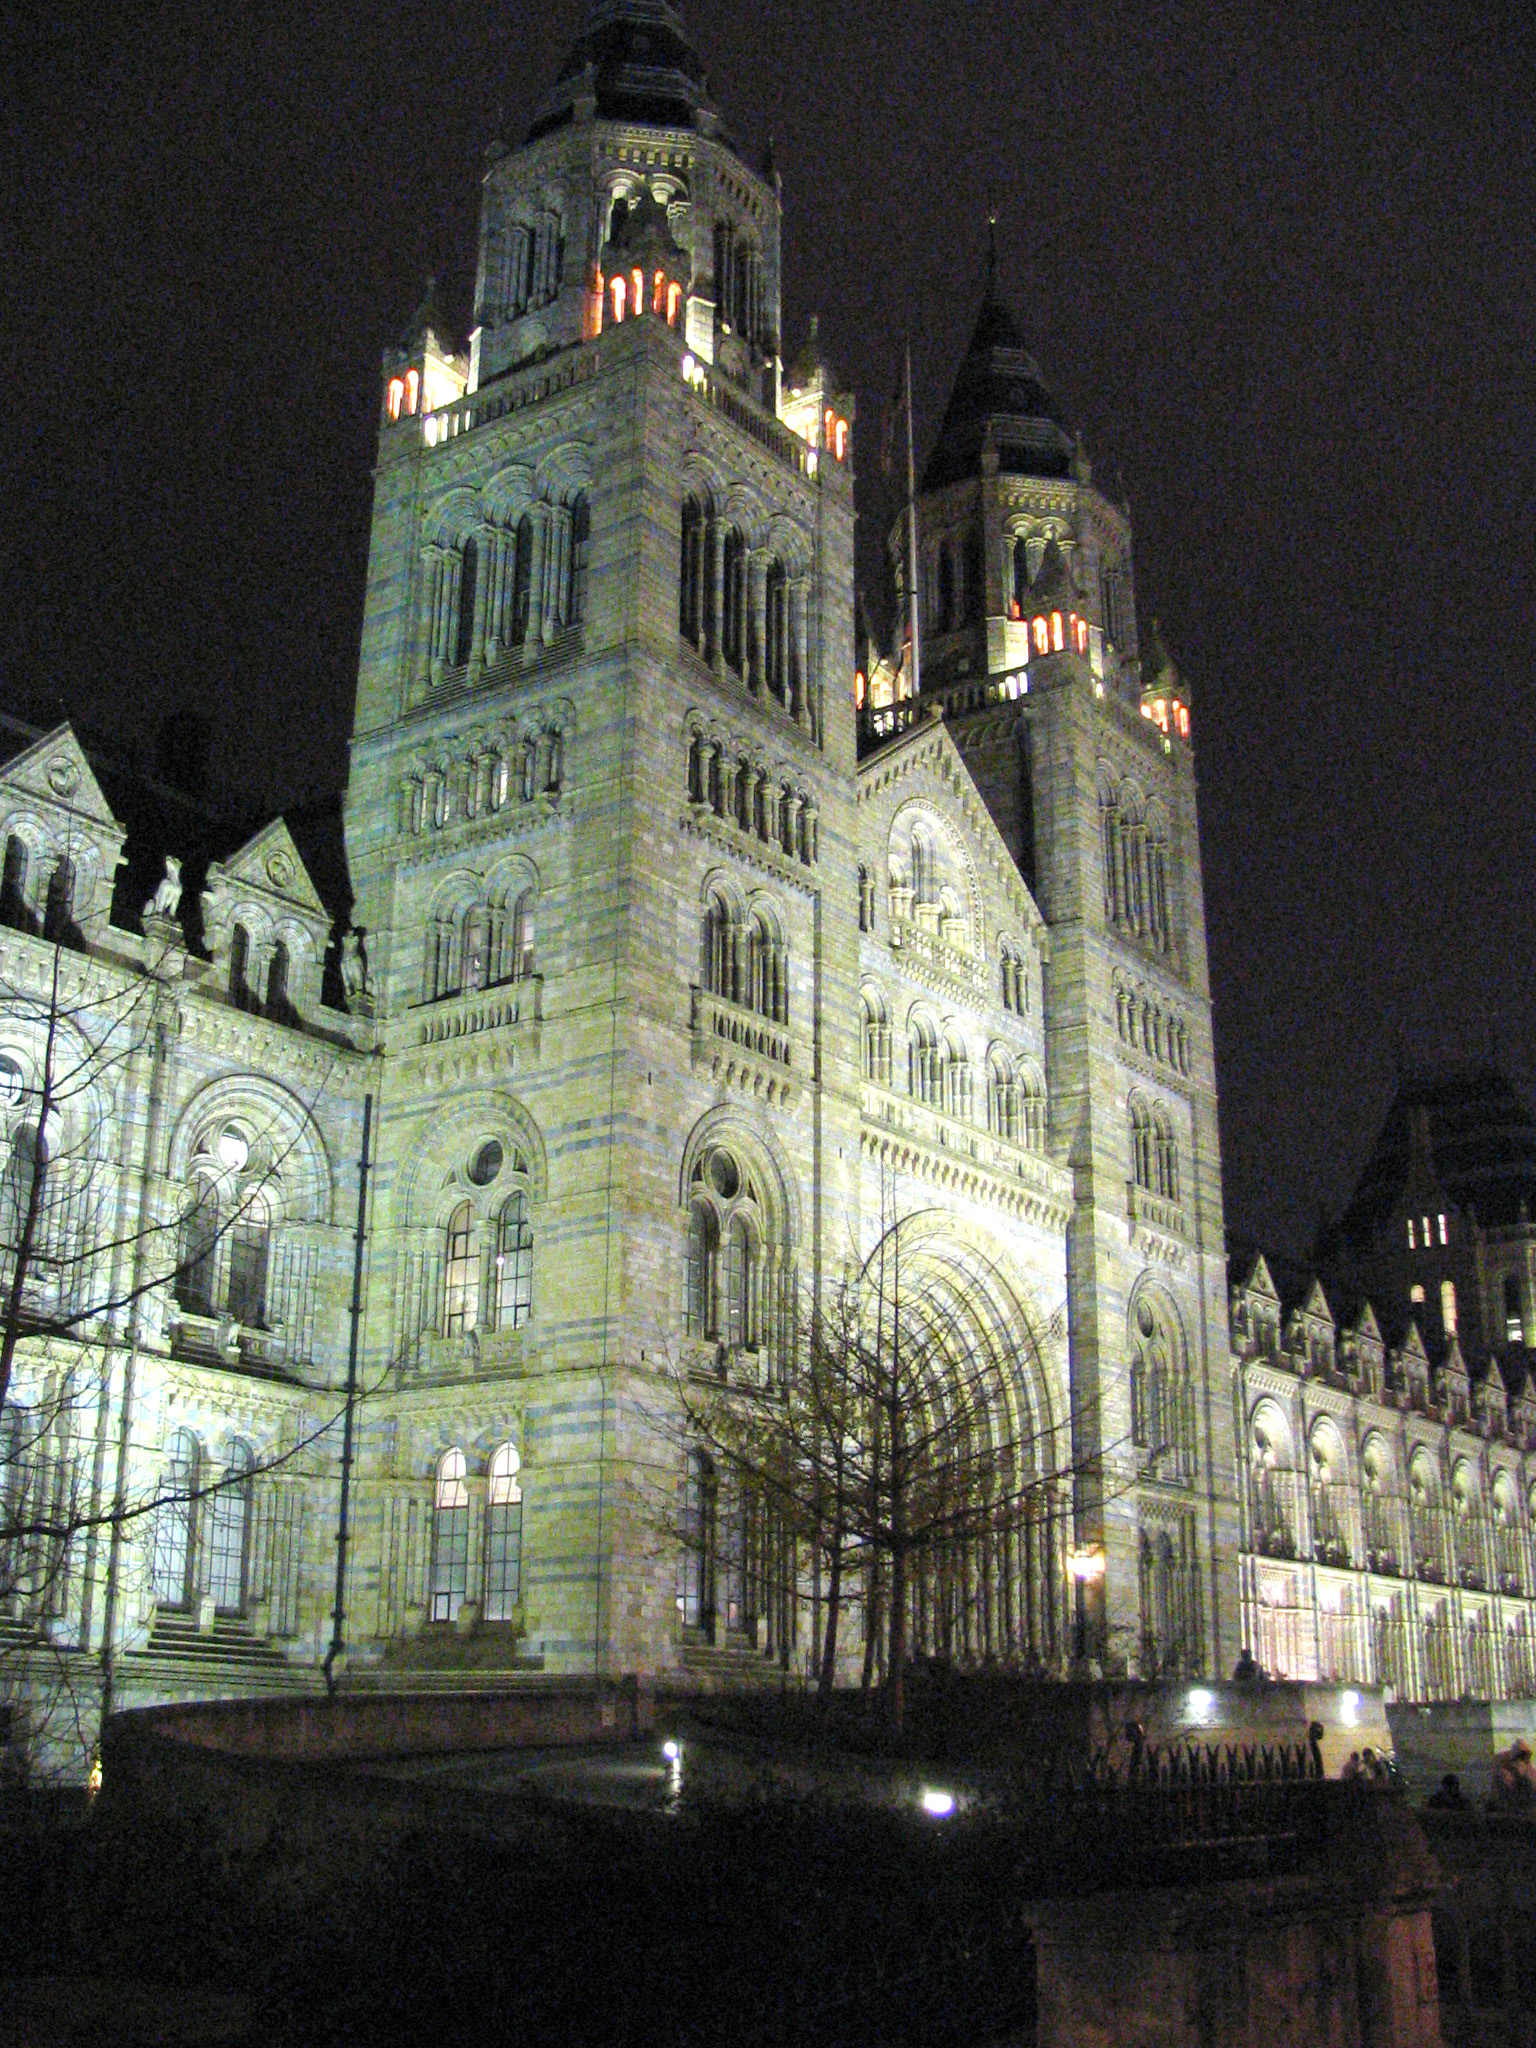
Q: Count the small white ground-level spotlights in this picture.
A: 4